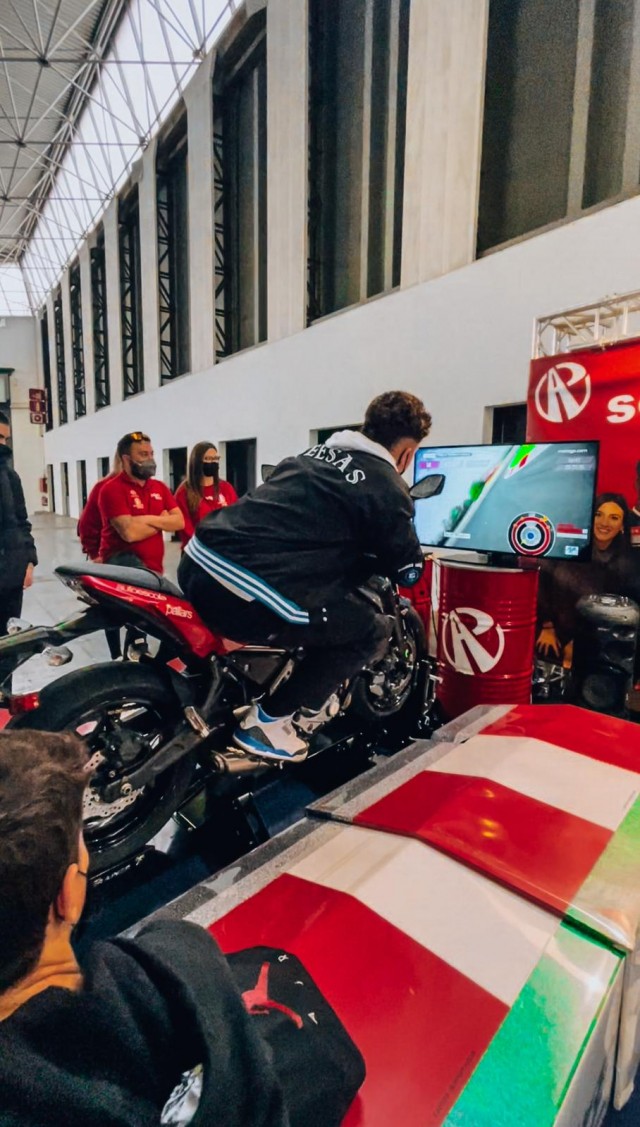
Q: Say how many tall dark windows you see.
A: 9